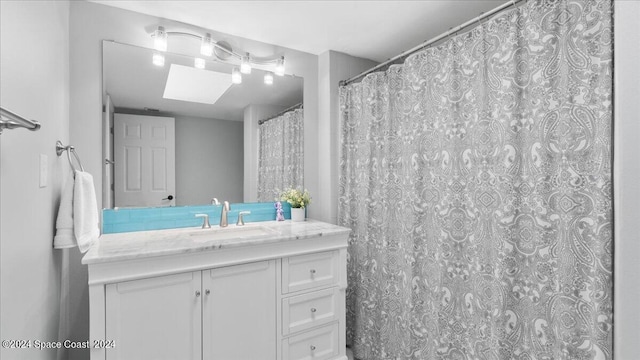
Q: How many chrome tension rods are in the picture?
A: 1